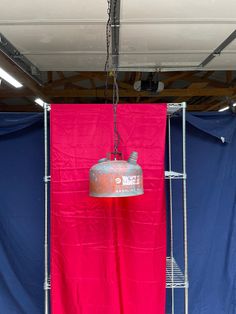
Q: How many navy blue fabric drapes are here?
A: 2